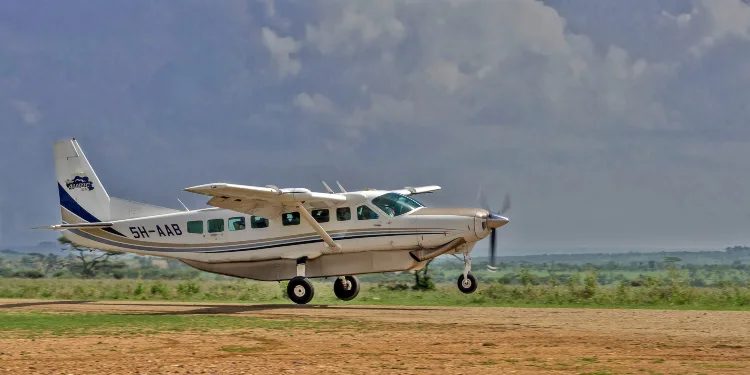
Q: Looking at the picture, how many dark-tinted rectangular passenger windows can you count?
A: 7